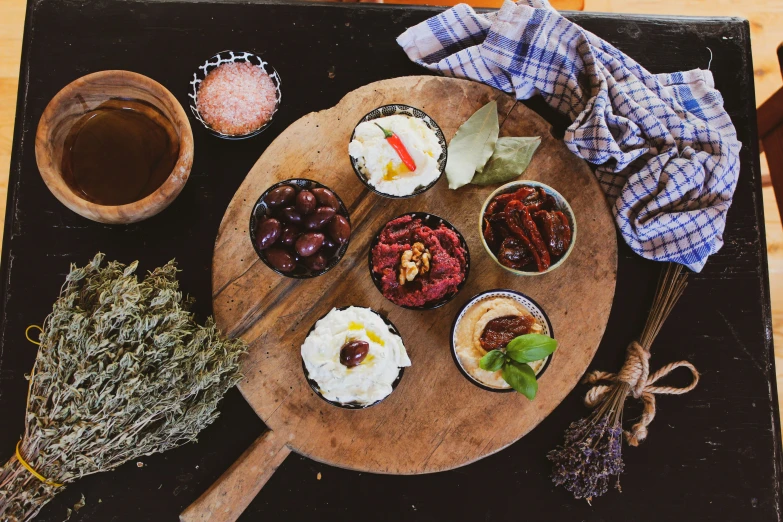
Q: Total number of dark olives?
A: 13